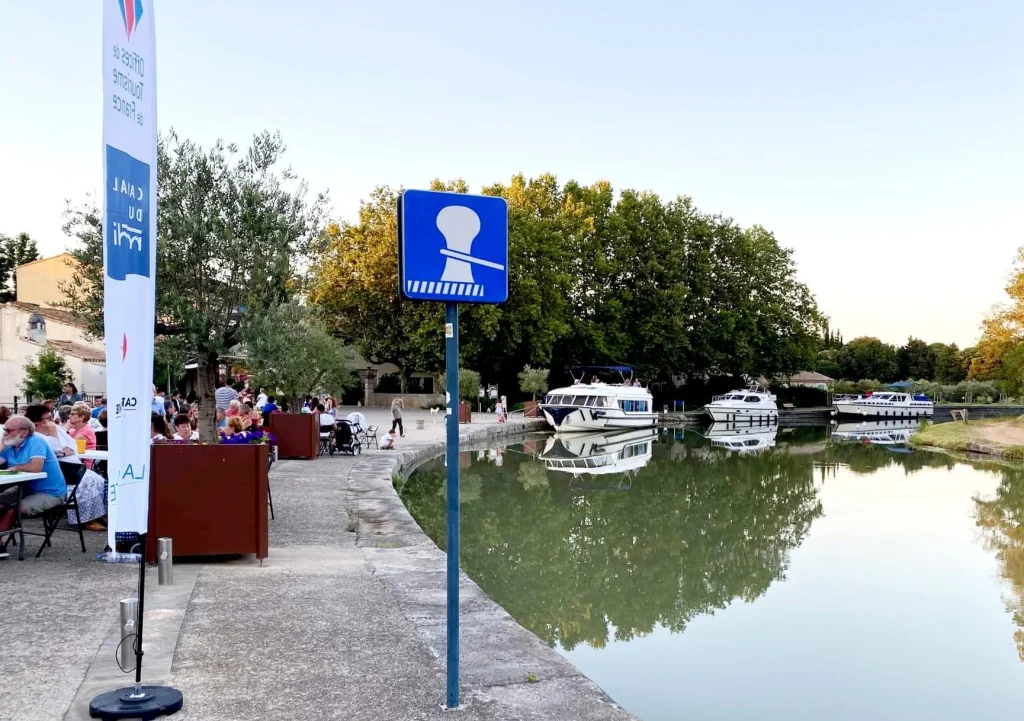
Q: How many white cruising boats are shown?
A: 3